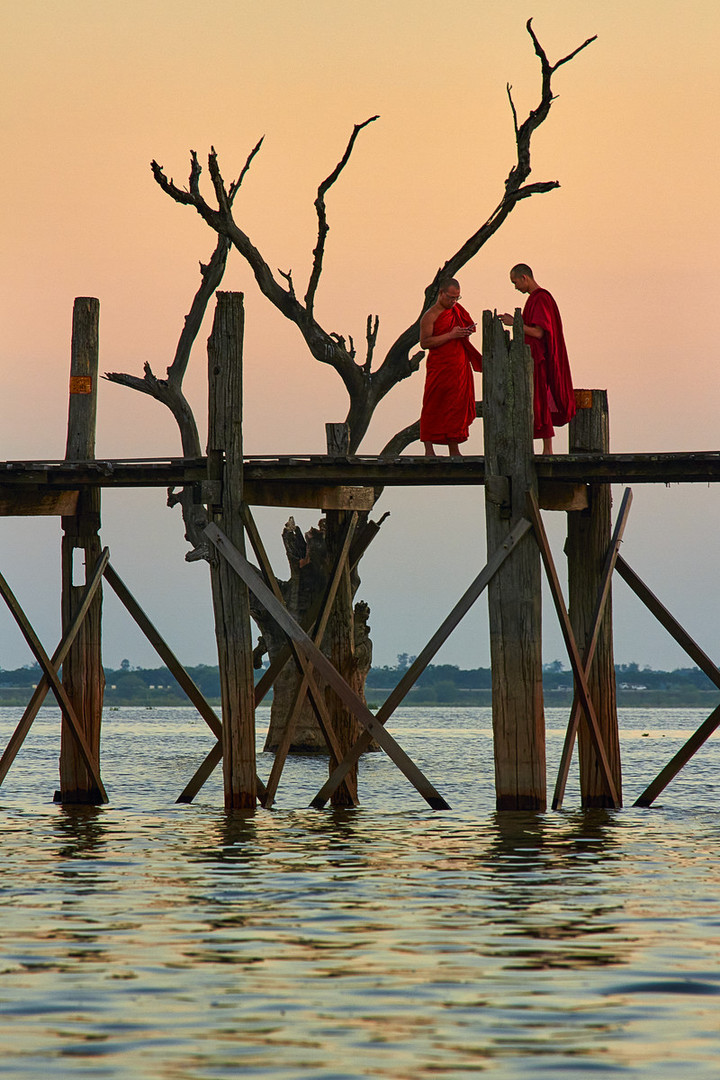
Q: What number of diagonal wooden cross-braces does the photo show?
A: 12